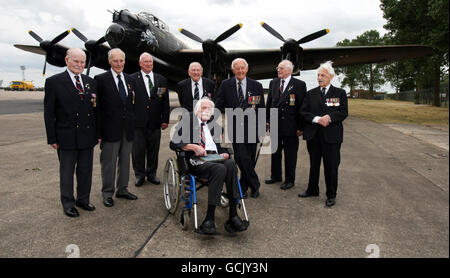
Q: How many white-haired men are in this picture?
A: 8